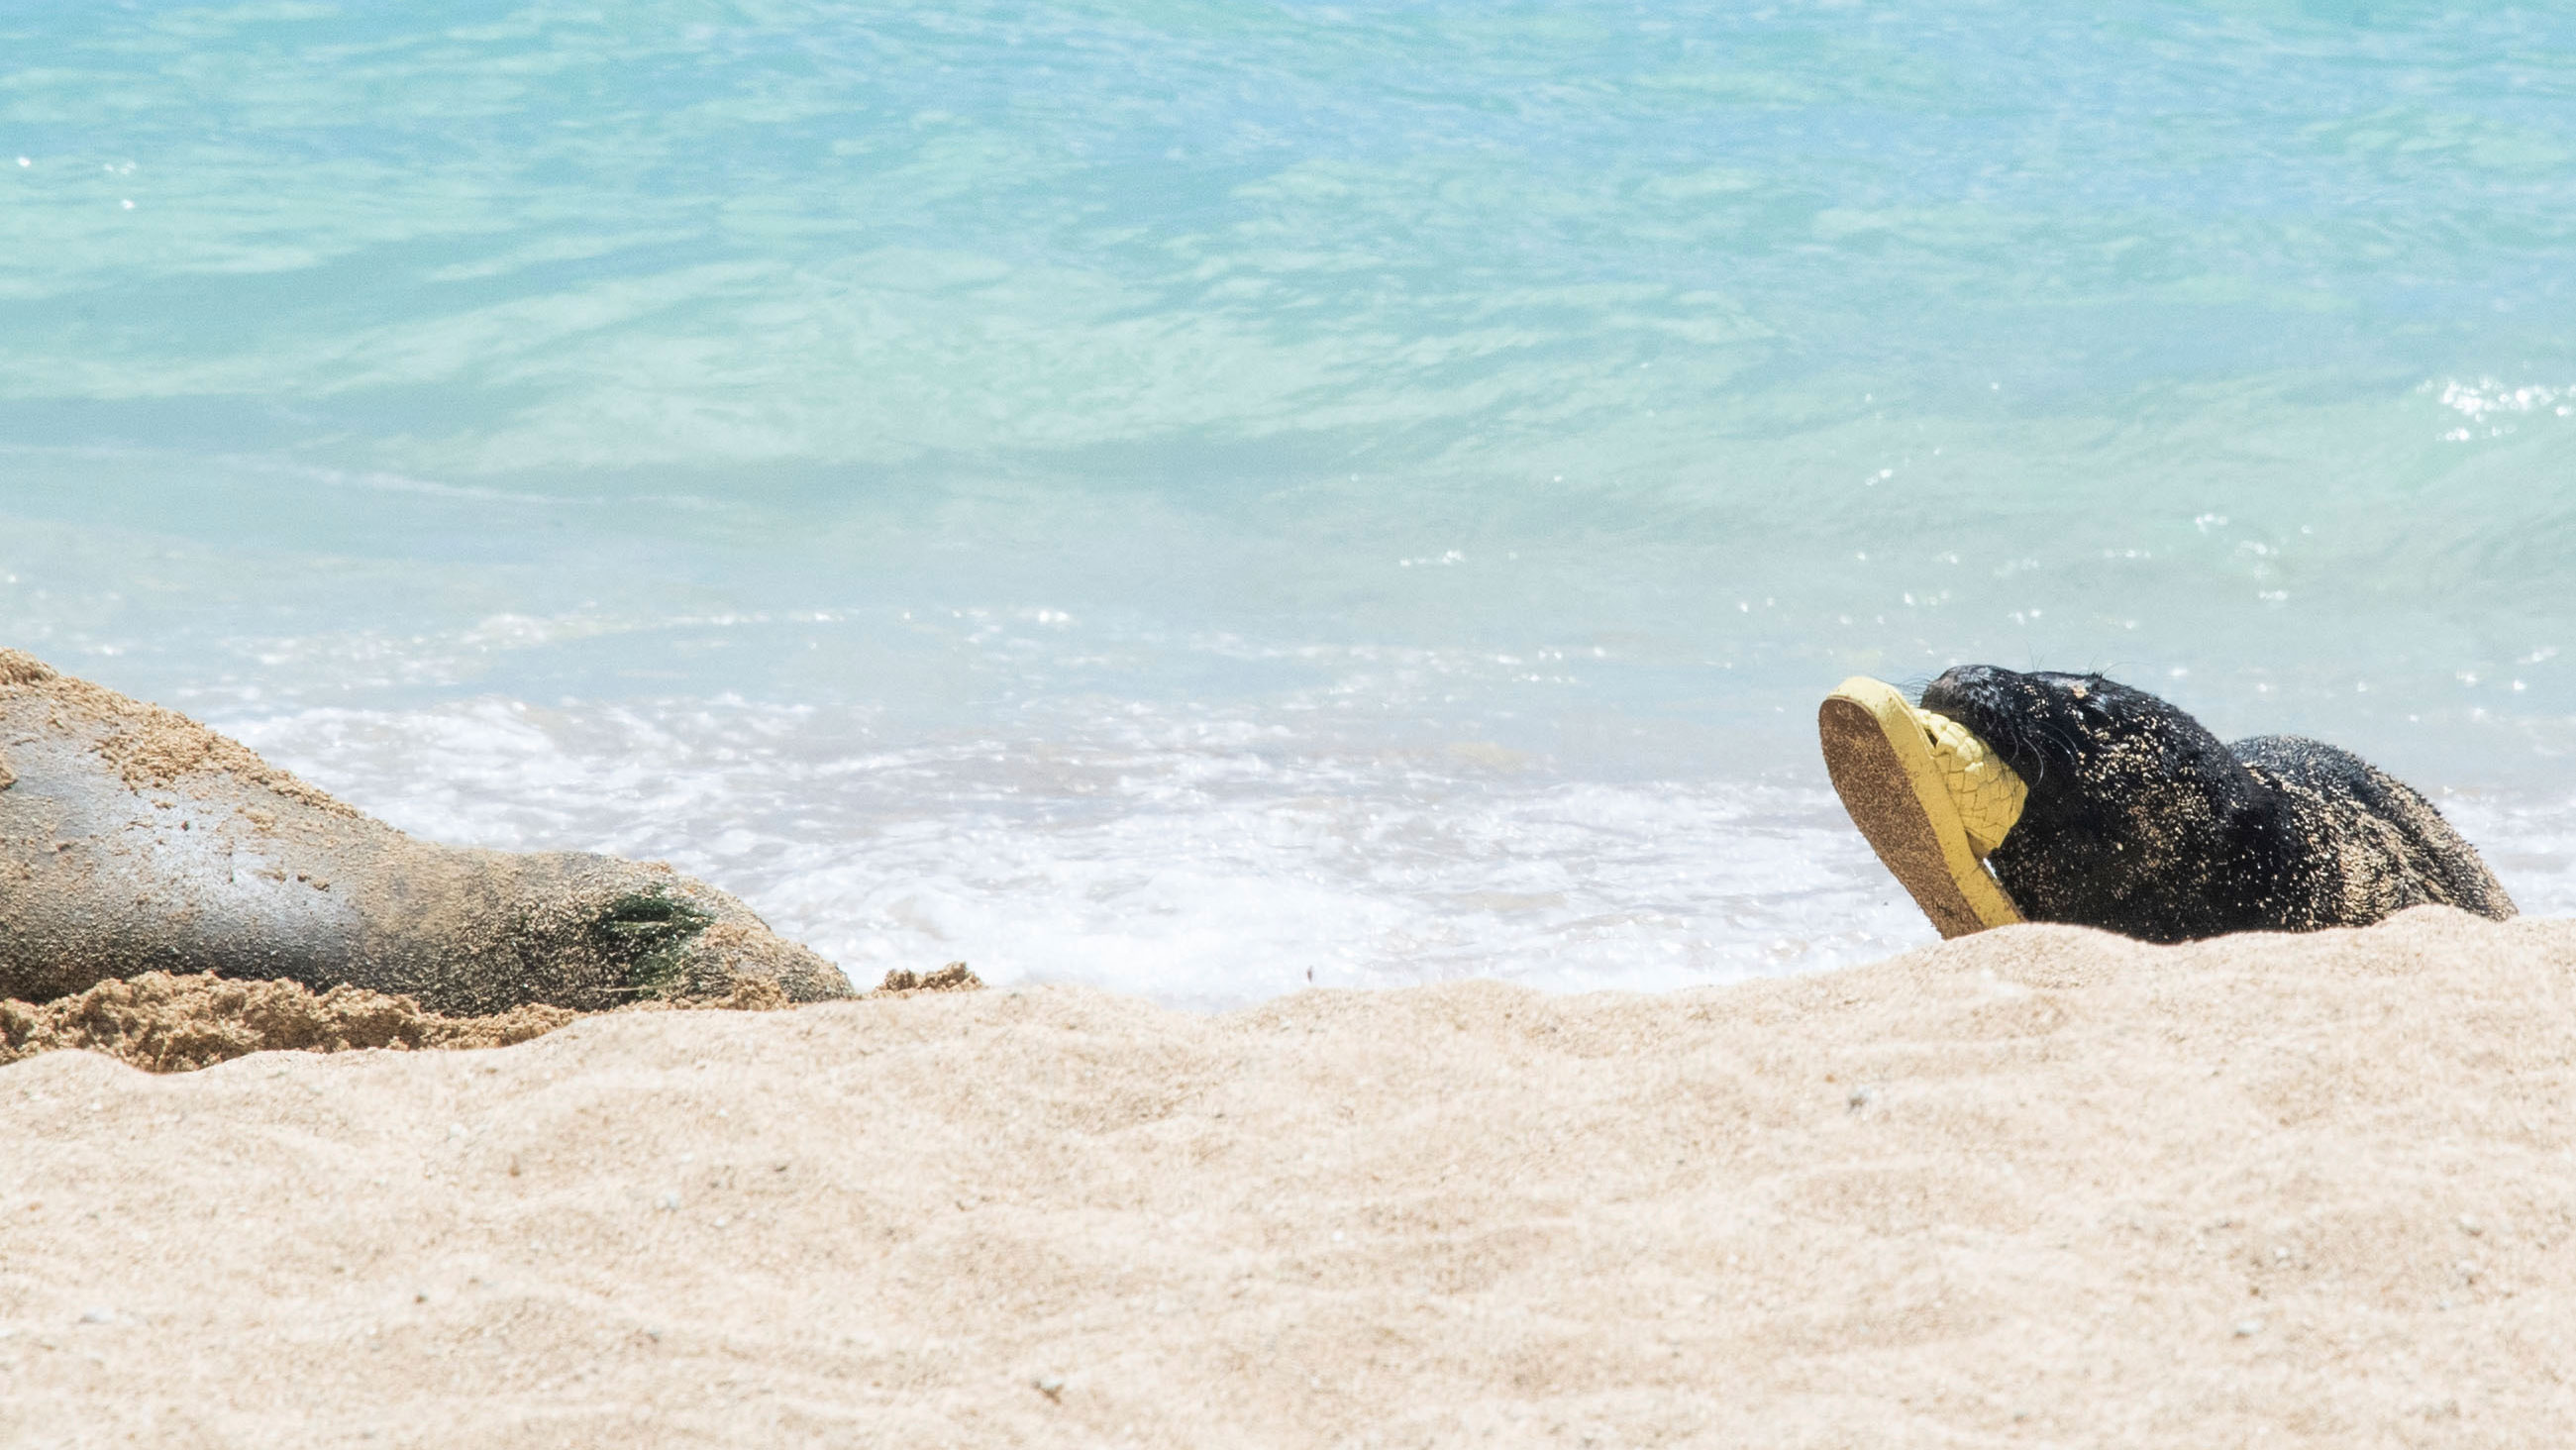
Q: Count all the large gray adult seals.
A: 1